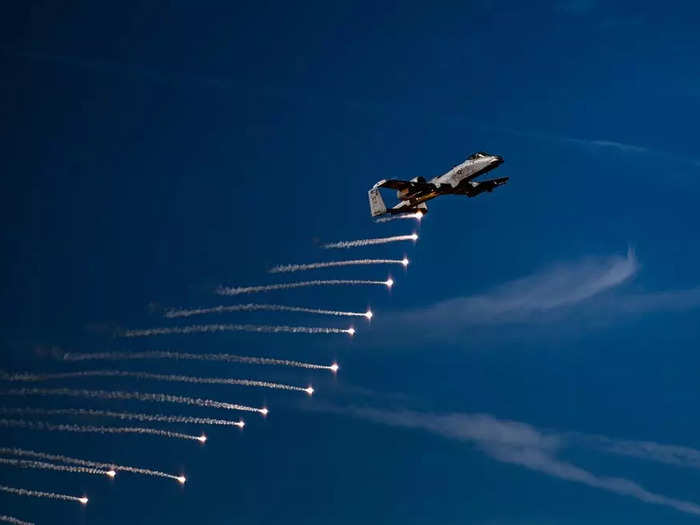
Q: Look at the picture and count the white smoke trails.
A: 15